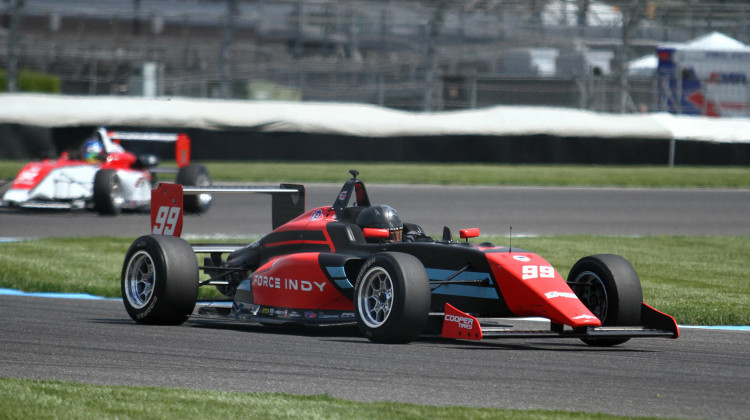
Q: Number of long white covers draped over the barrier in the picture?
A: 1